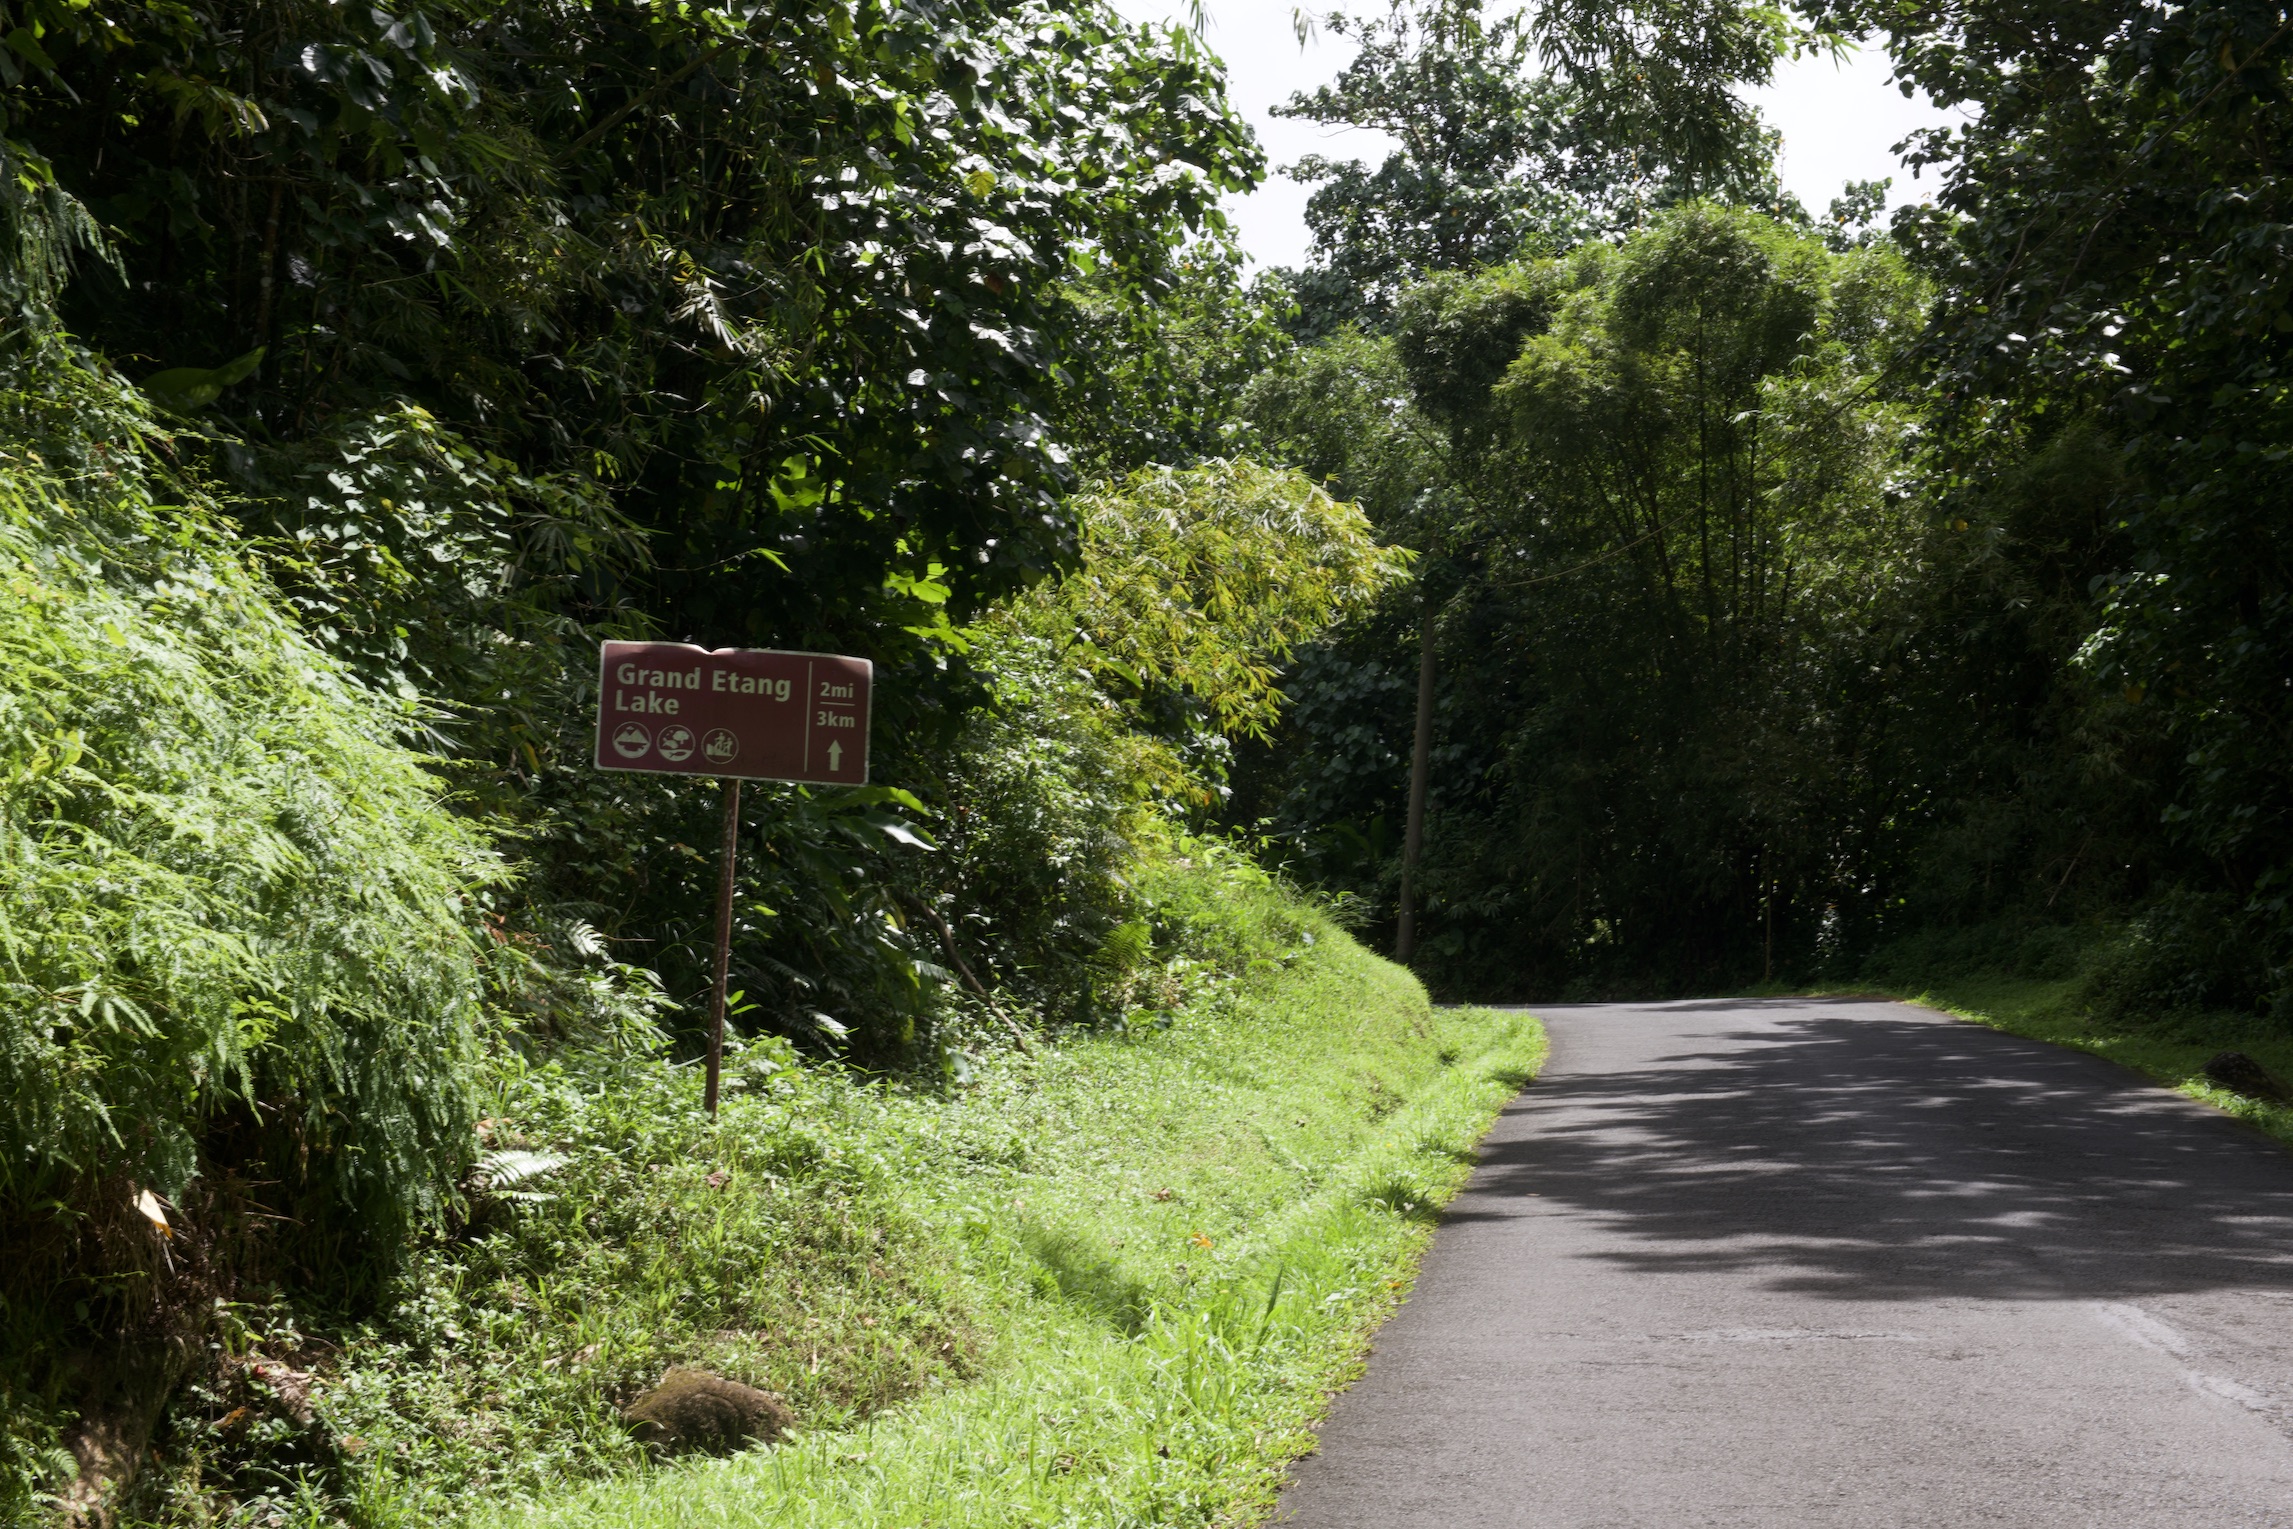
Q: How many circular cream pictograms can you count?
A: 3